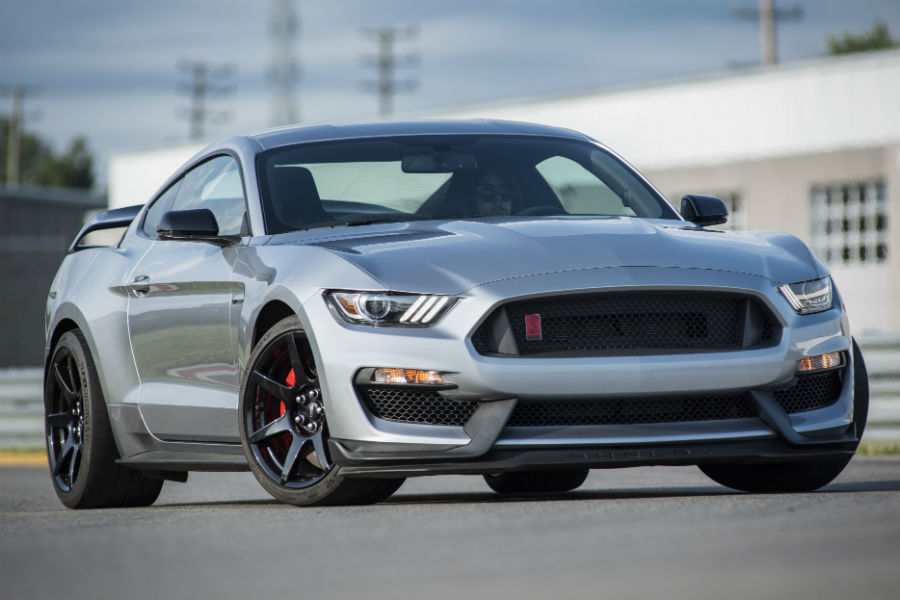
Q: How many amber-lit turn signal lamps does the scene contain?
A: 2